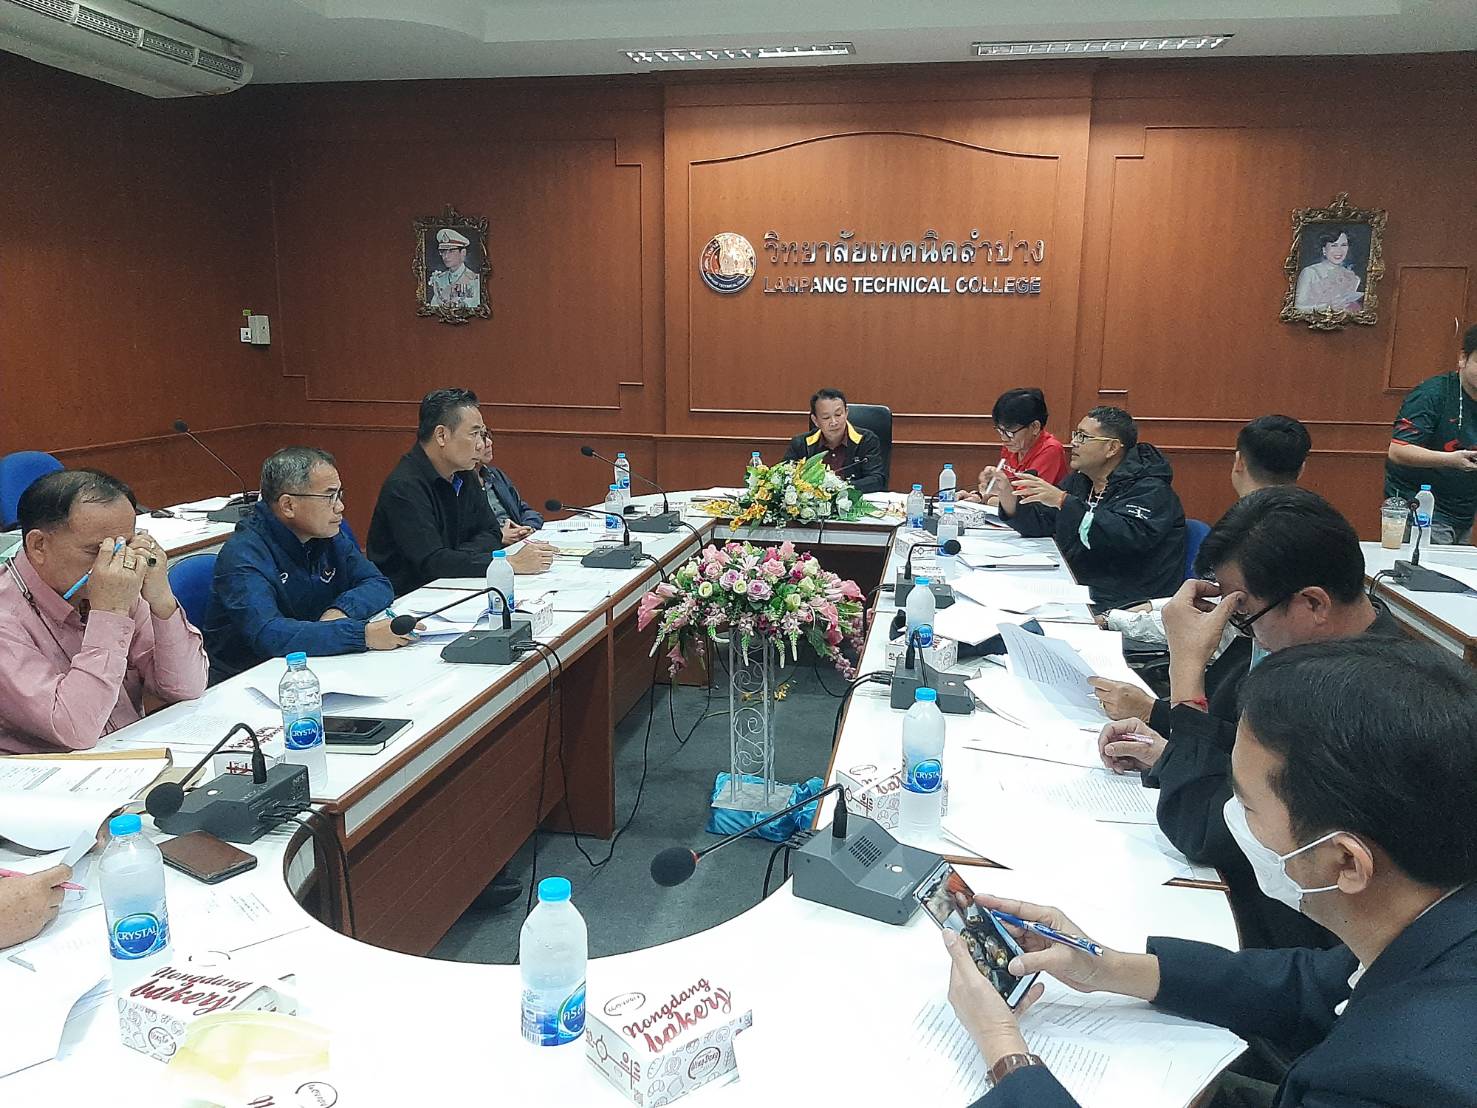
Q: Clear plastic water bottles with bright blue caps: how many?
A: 13